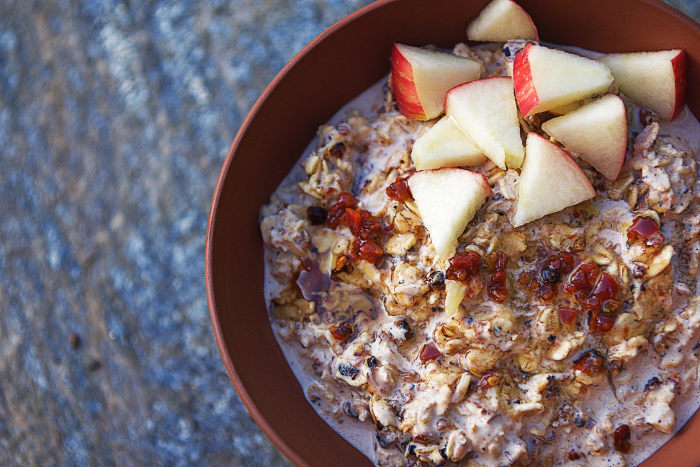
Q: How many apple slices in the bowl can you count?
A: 9